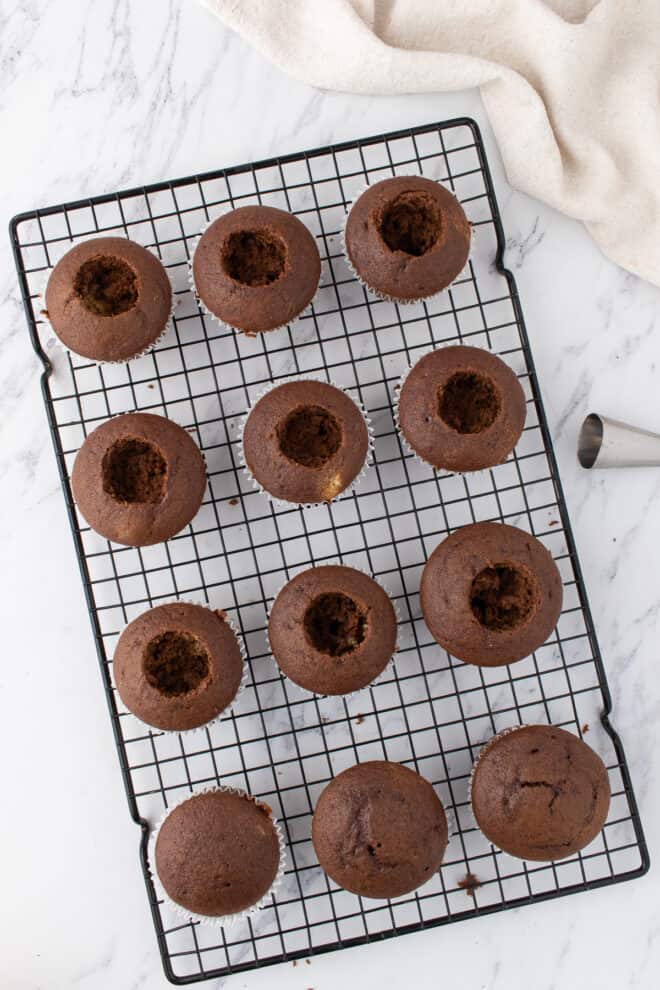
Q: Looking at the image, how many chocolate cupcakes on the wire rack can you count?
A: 12